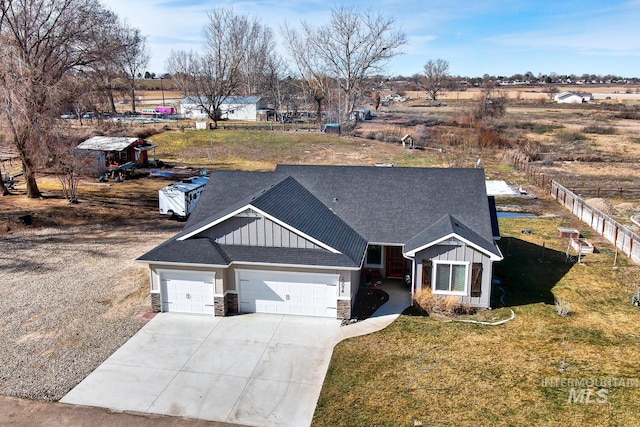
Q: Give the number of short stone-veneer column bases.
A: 3